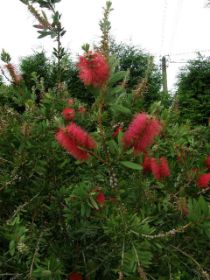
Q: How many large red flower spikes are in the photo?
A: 3